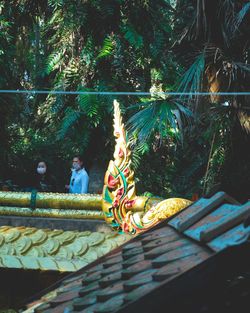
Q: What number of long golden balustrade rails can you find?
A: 2